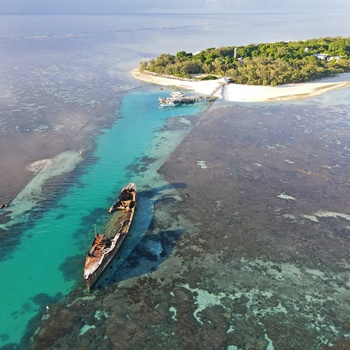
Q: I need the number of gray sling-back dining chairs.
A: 0